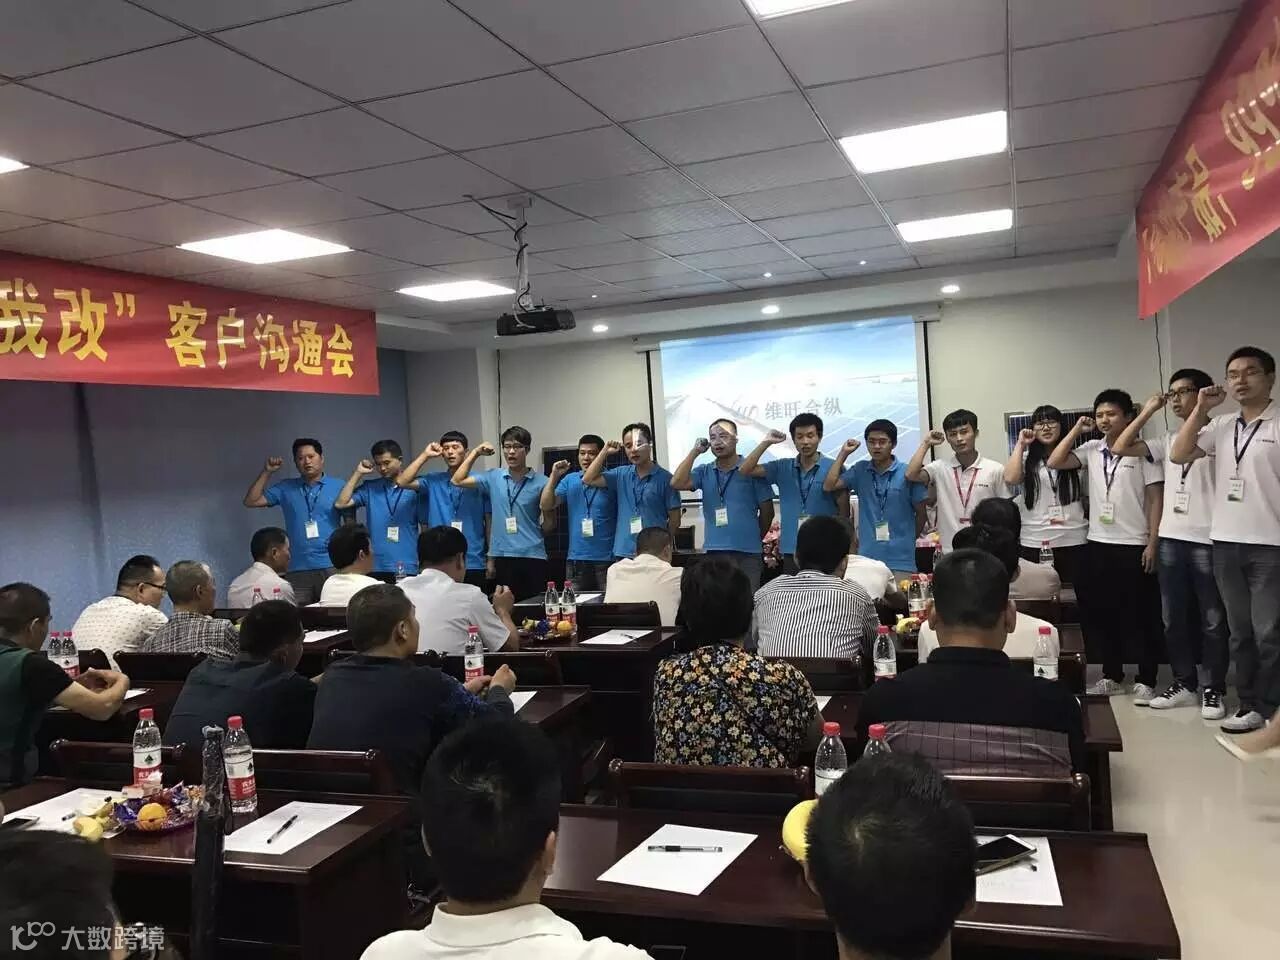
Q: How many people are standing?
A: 14